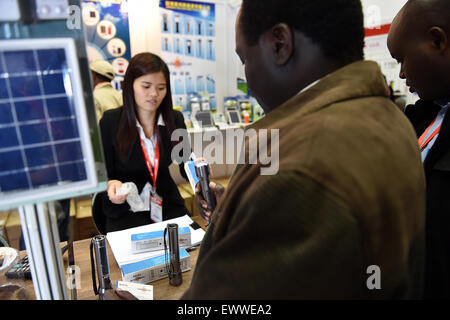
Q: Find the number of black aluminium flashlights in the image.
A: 3